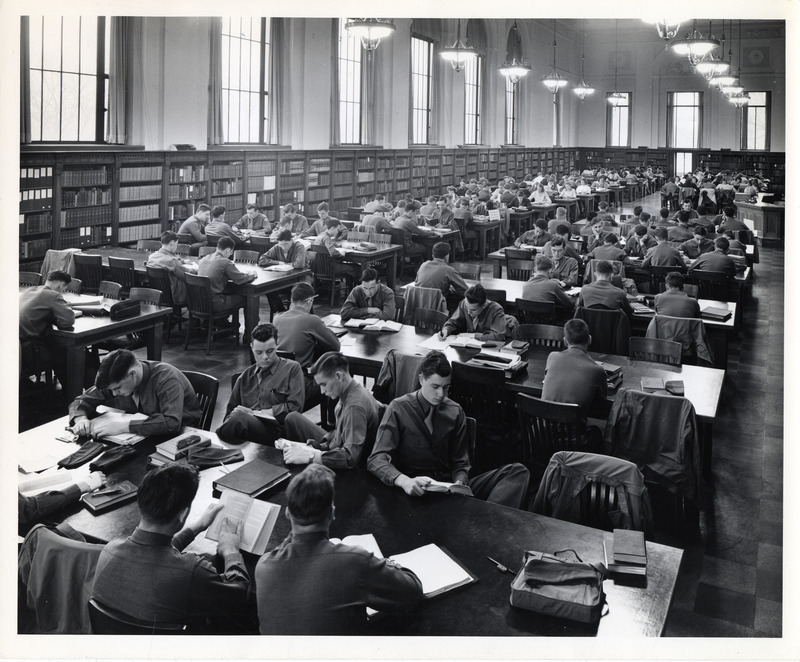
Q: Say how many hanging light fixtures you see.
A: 12